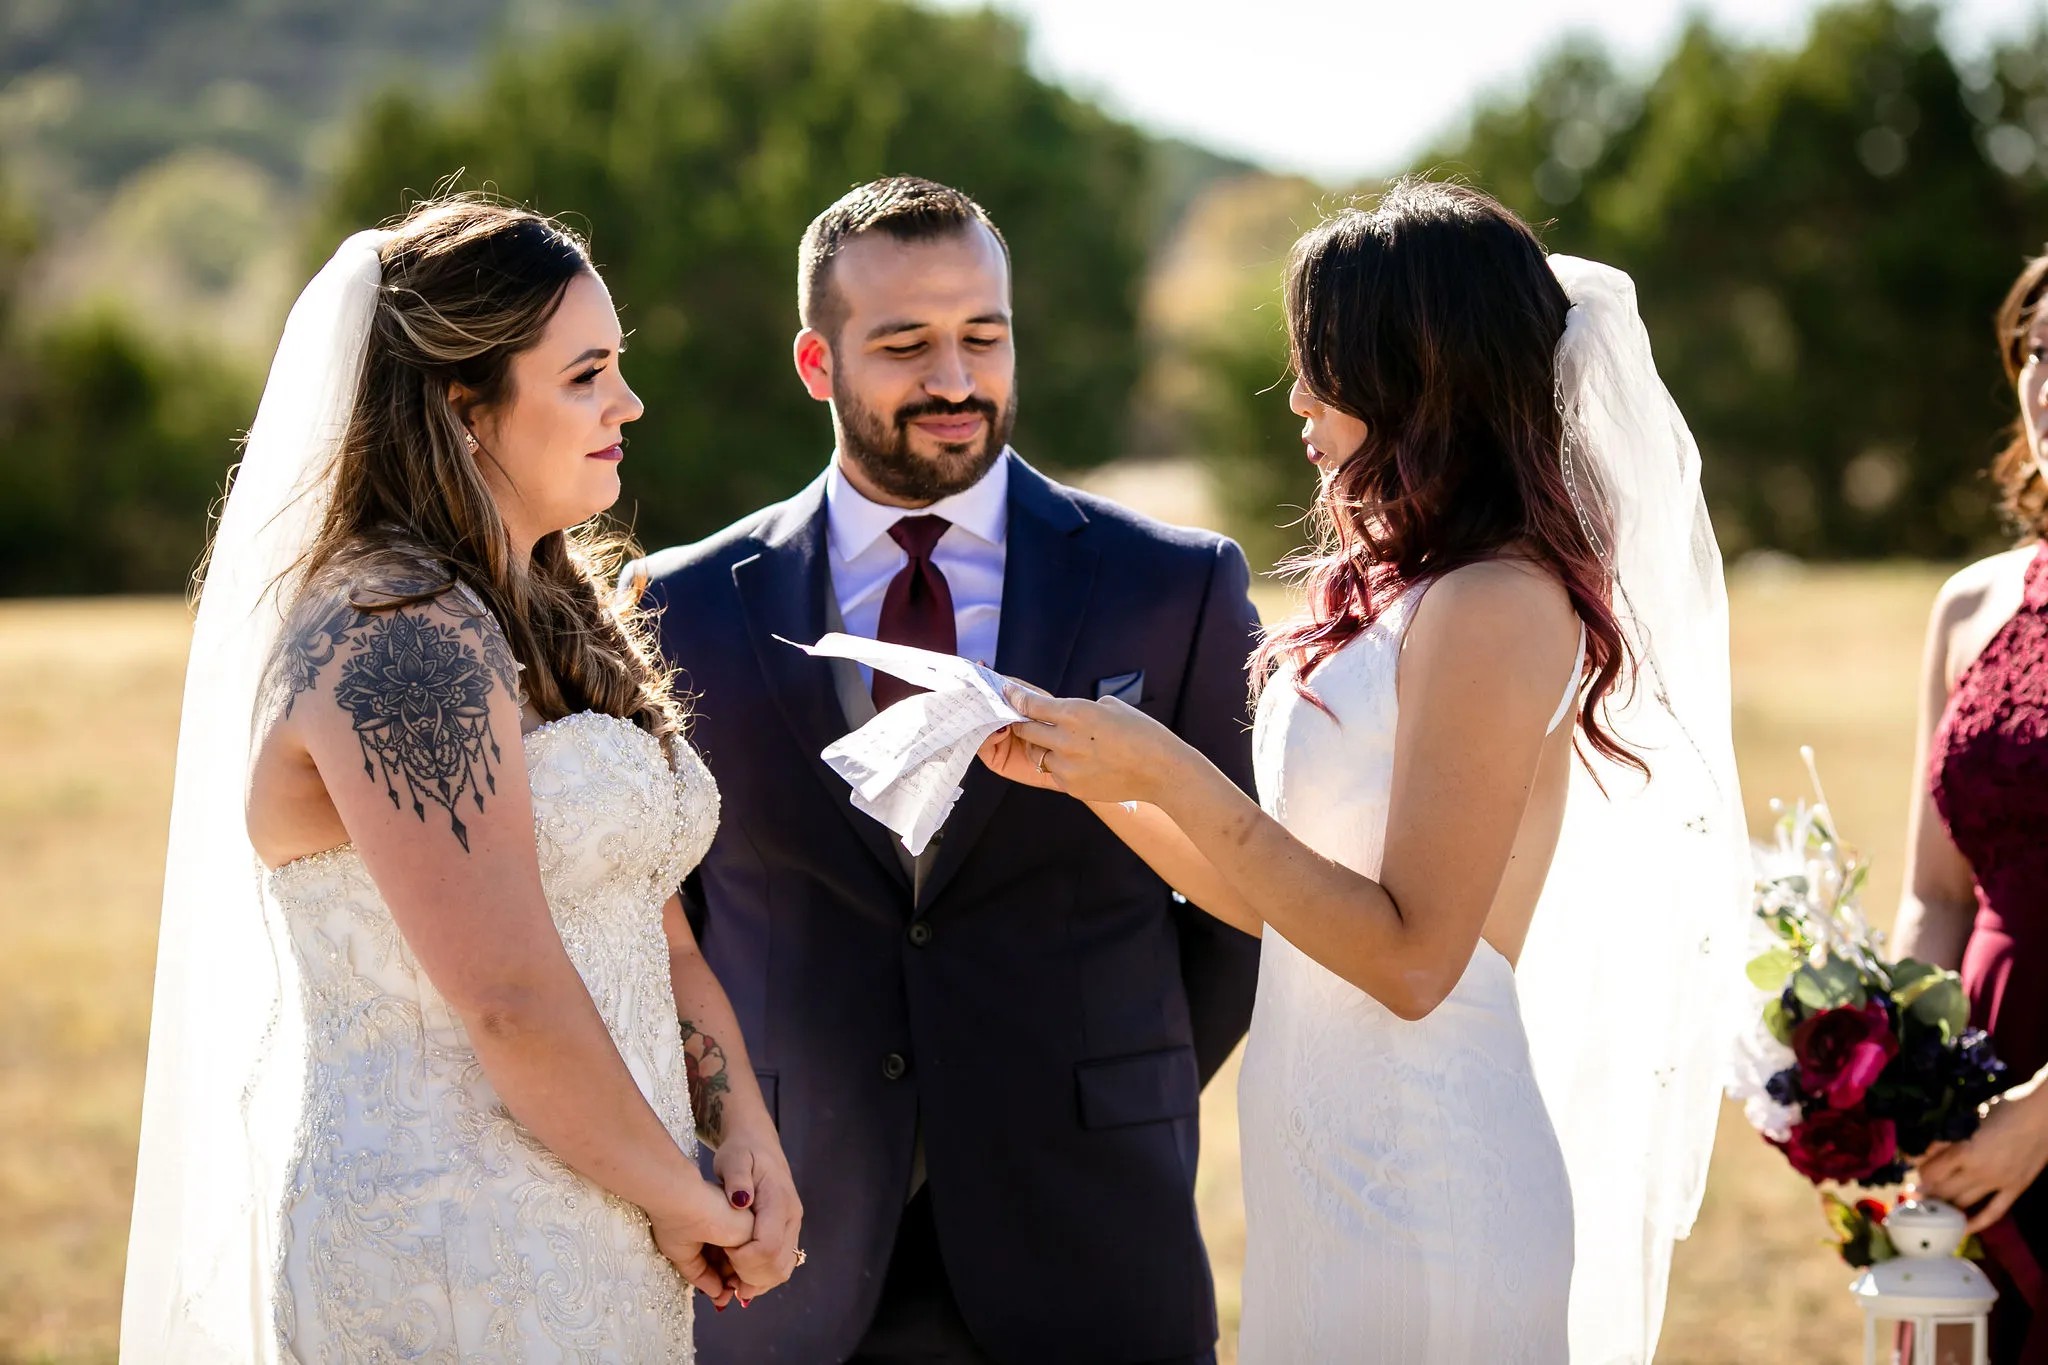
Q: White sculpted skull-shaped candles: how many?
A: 0